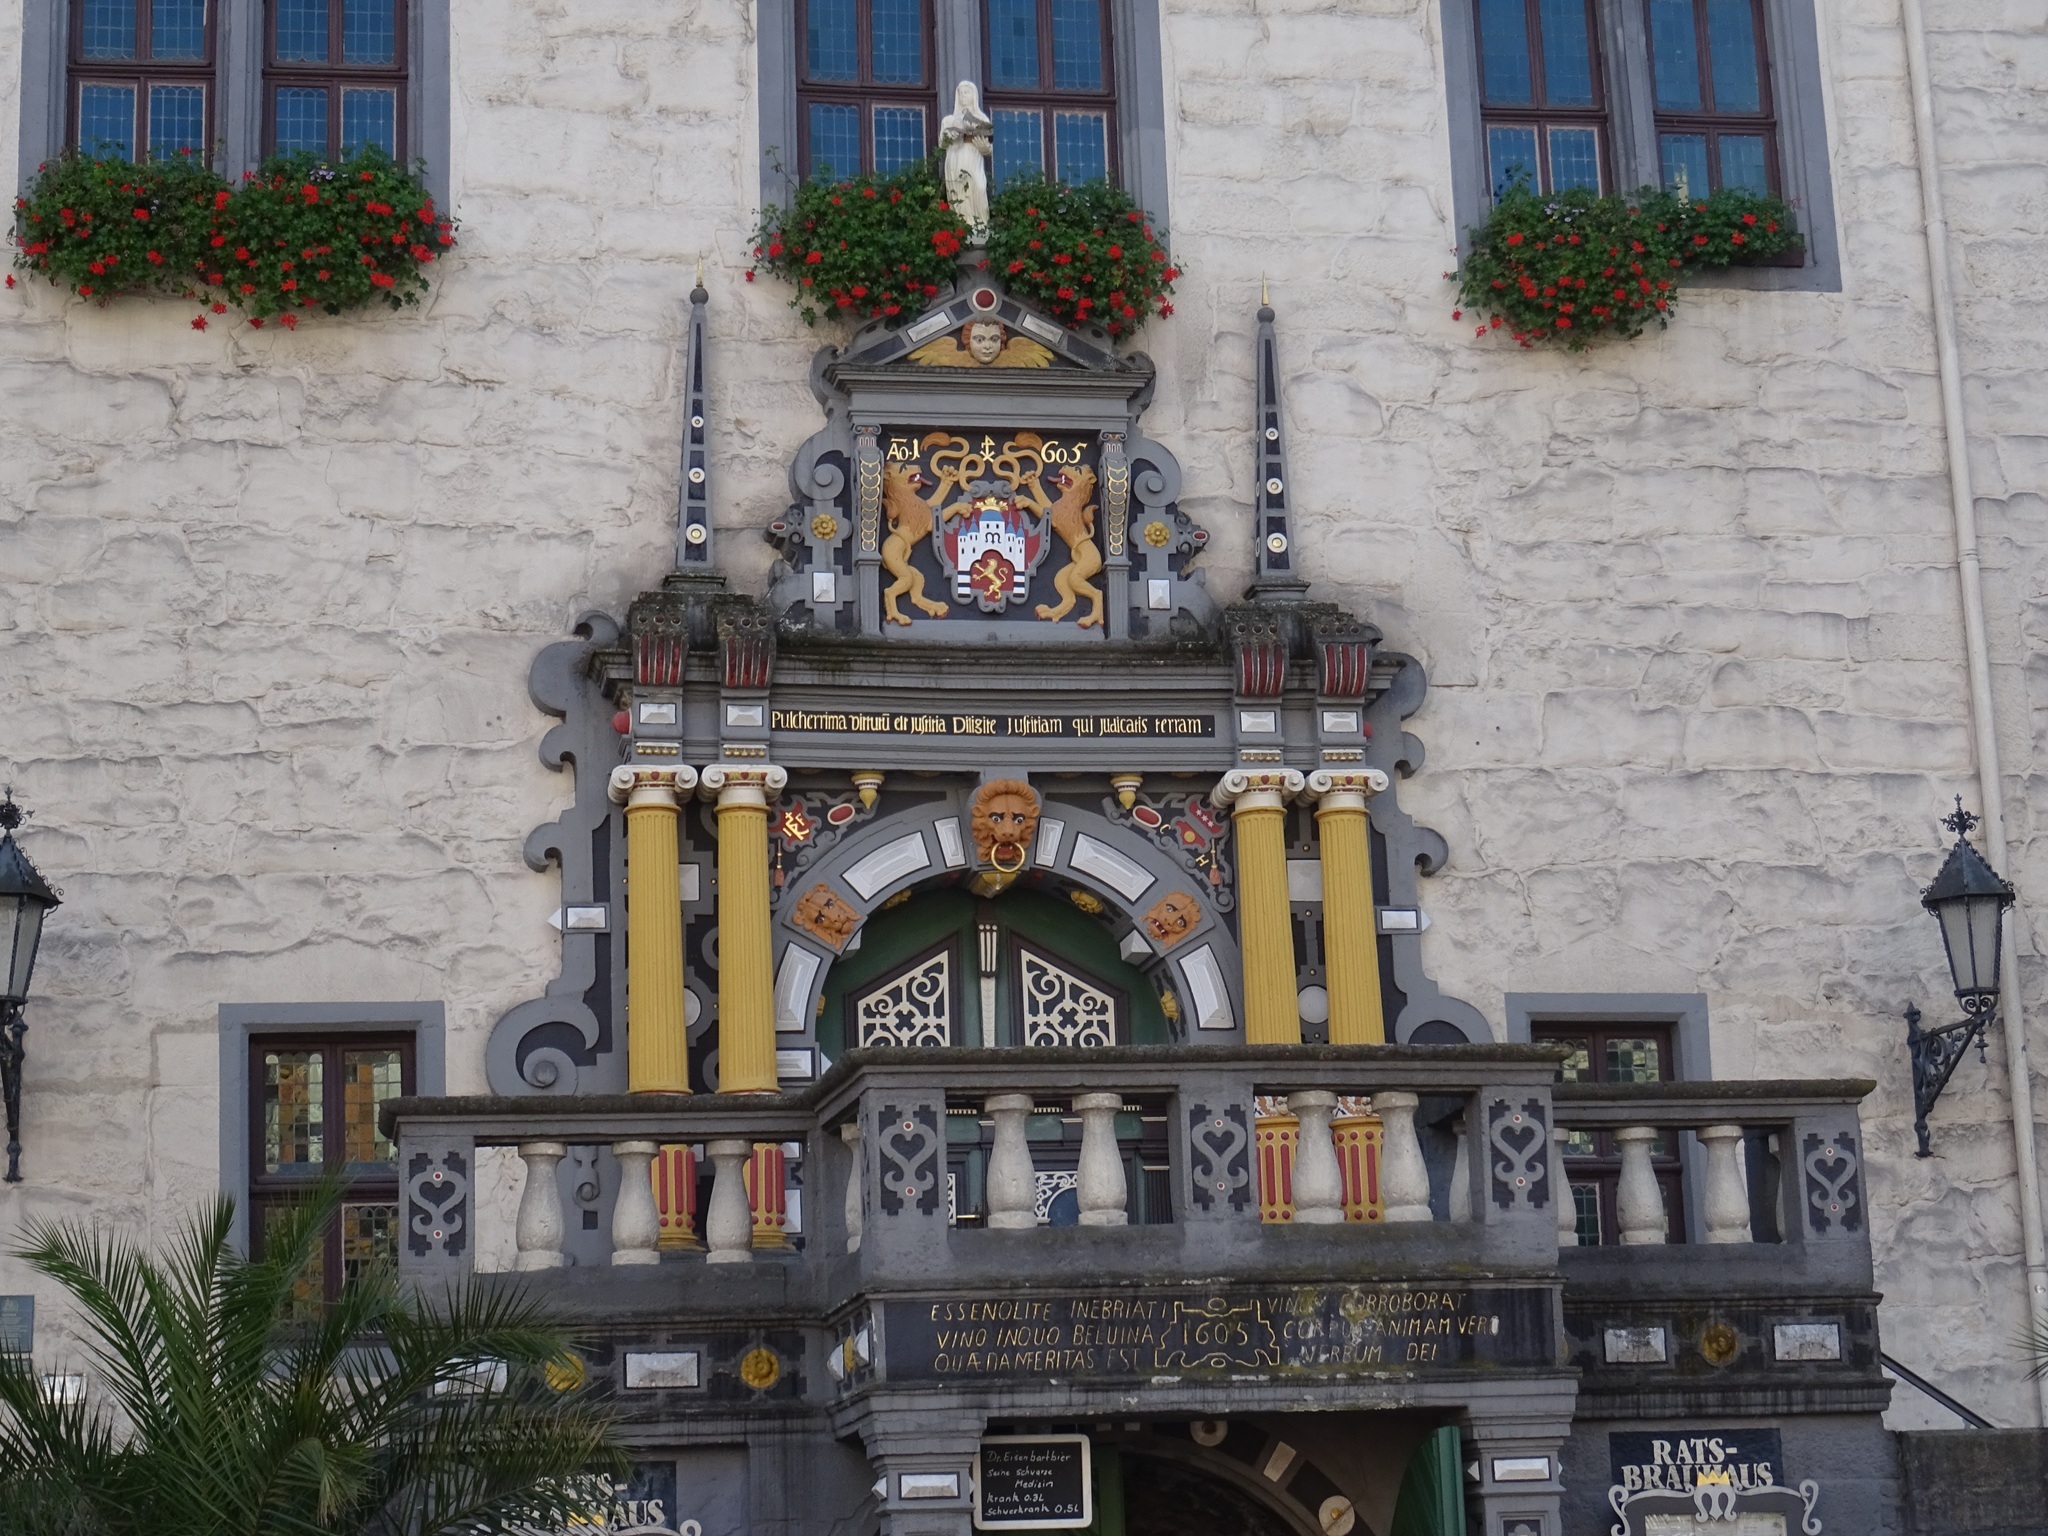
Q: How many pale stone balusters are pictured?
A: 13